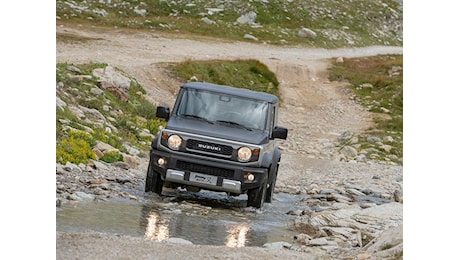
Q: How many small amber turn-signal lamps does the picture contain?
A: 2